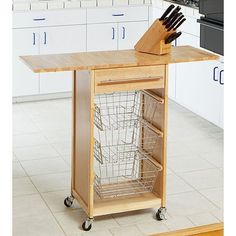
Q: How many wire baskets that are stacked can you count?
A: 3